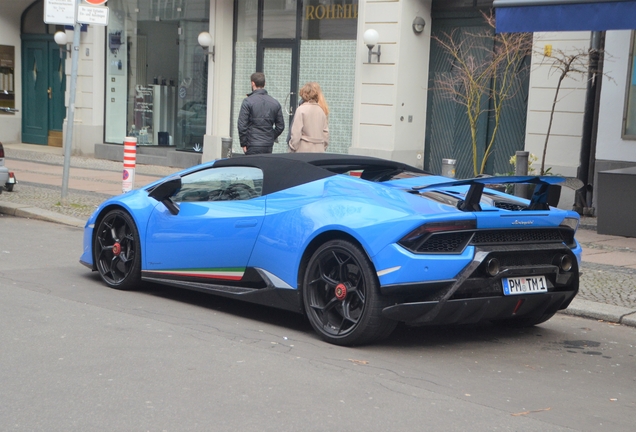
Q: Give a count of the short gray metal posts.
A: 3